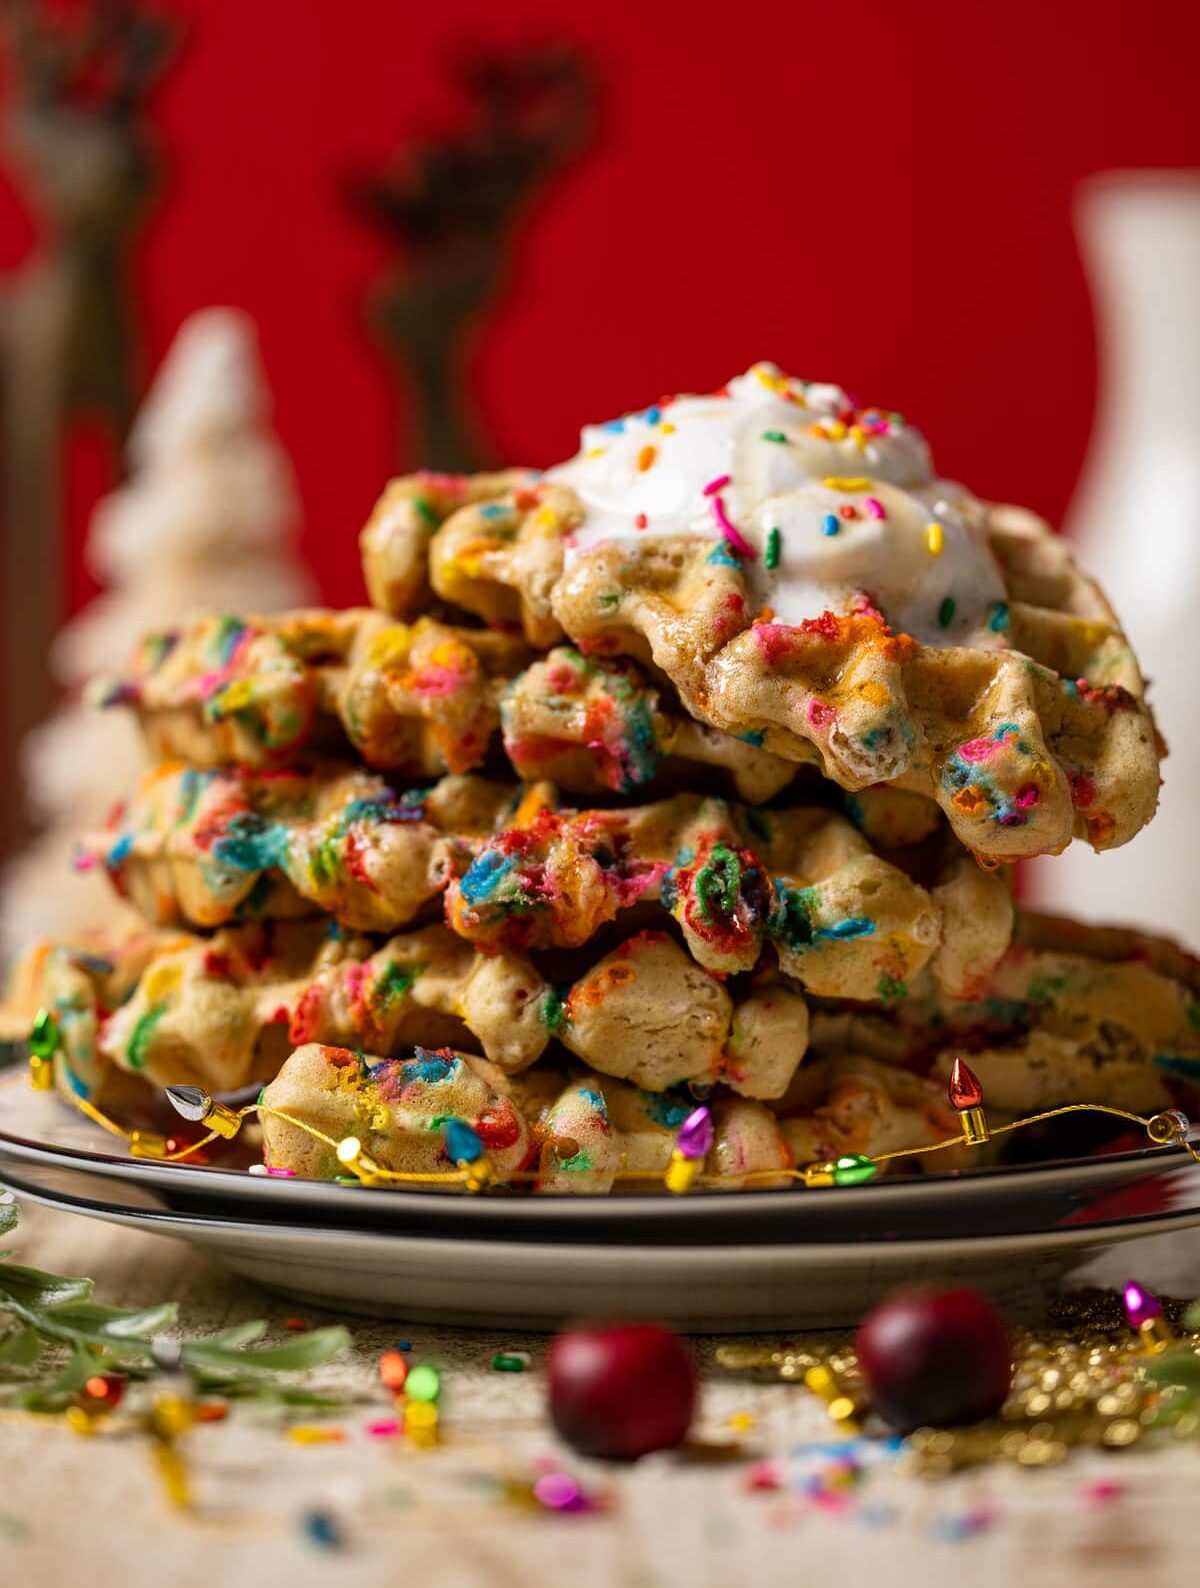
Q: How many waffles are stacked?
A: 5